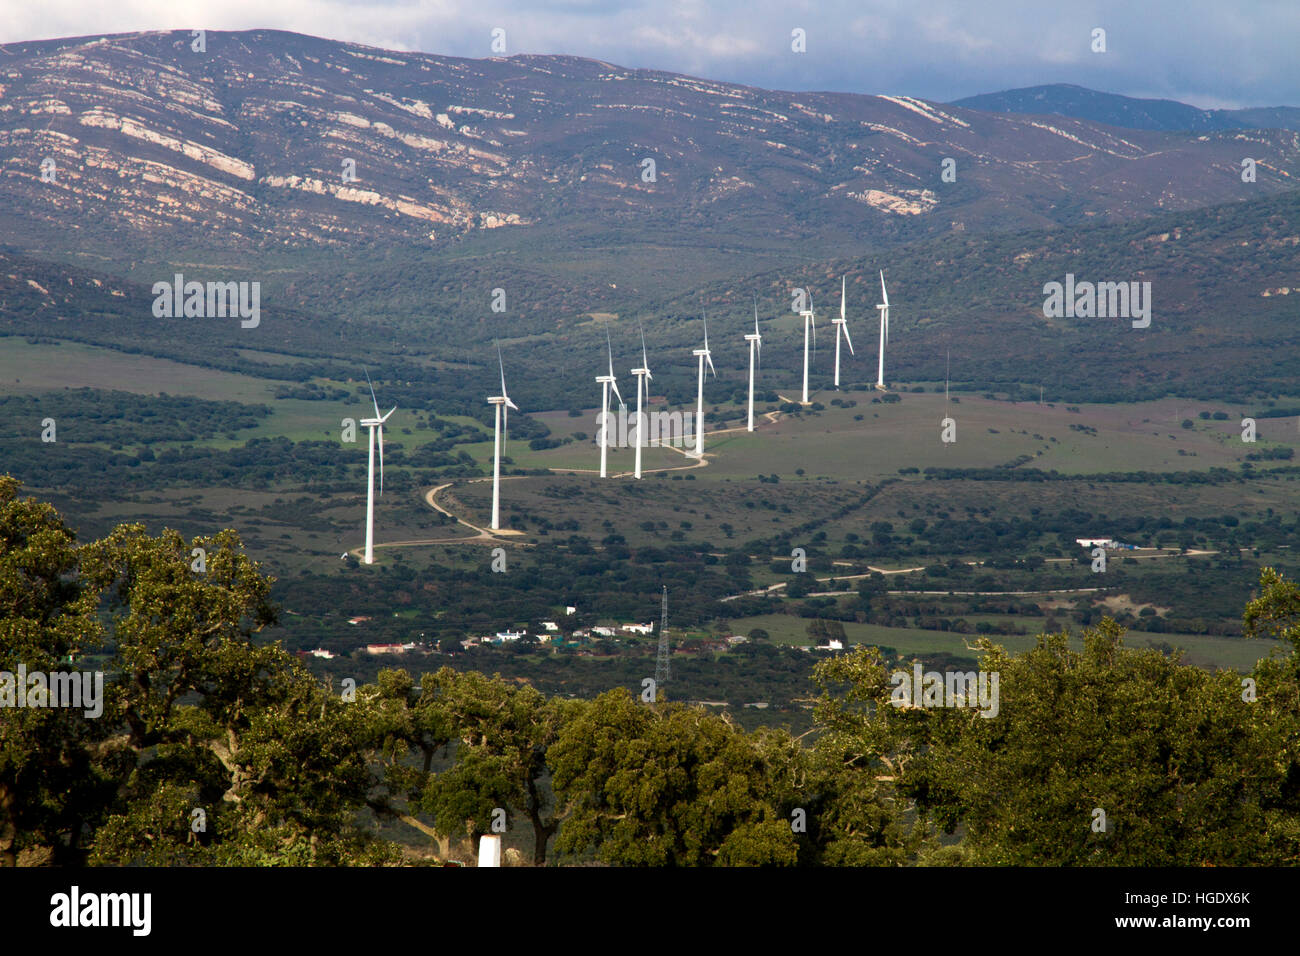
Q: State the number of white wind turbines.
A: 9